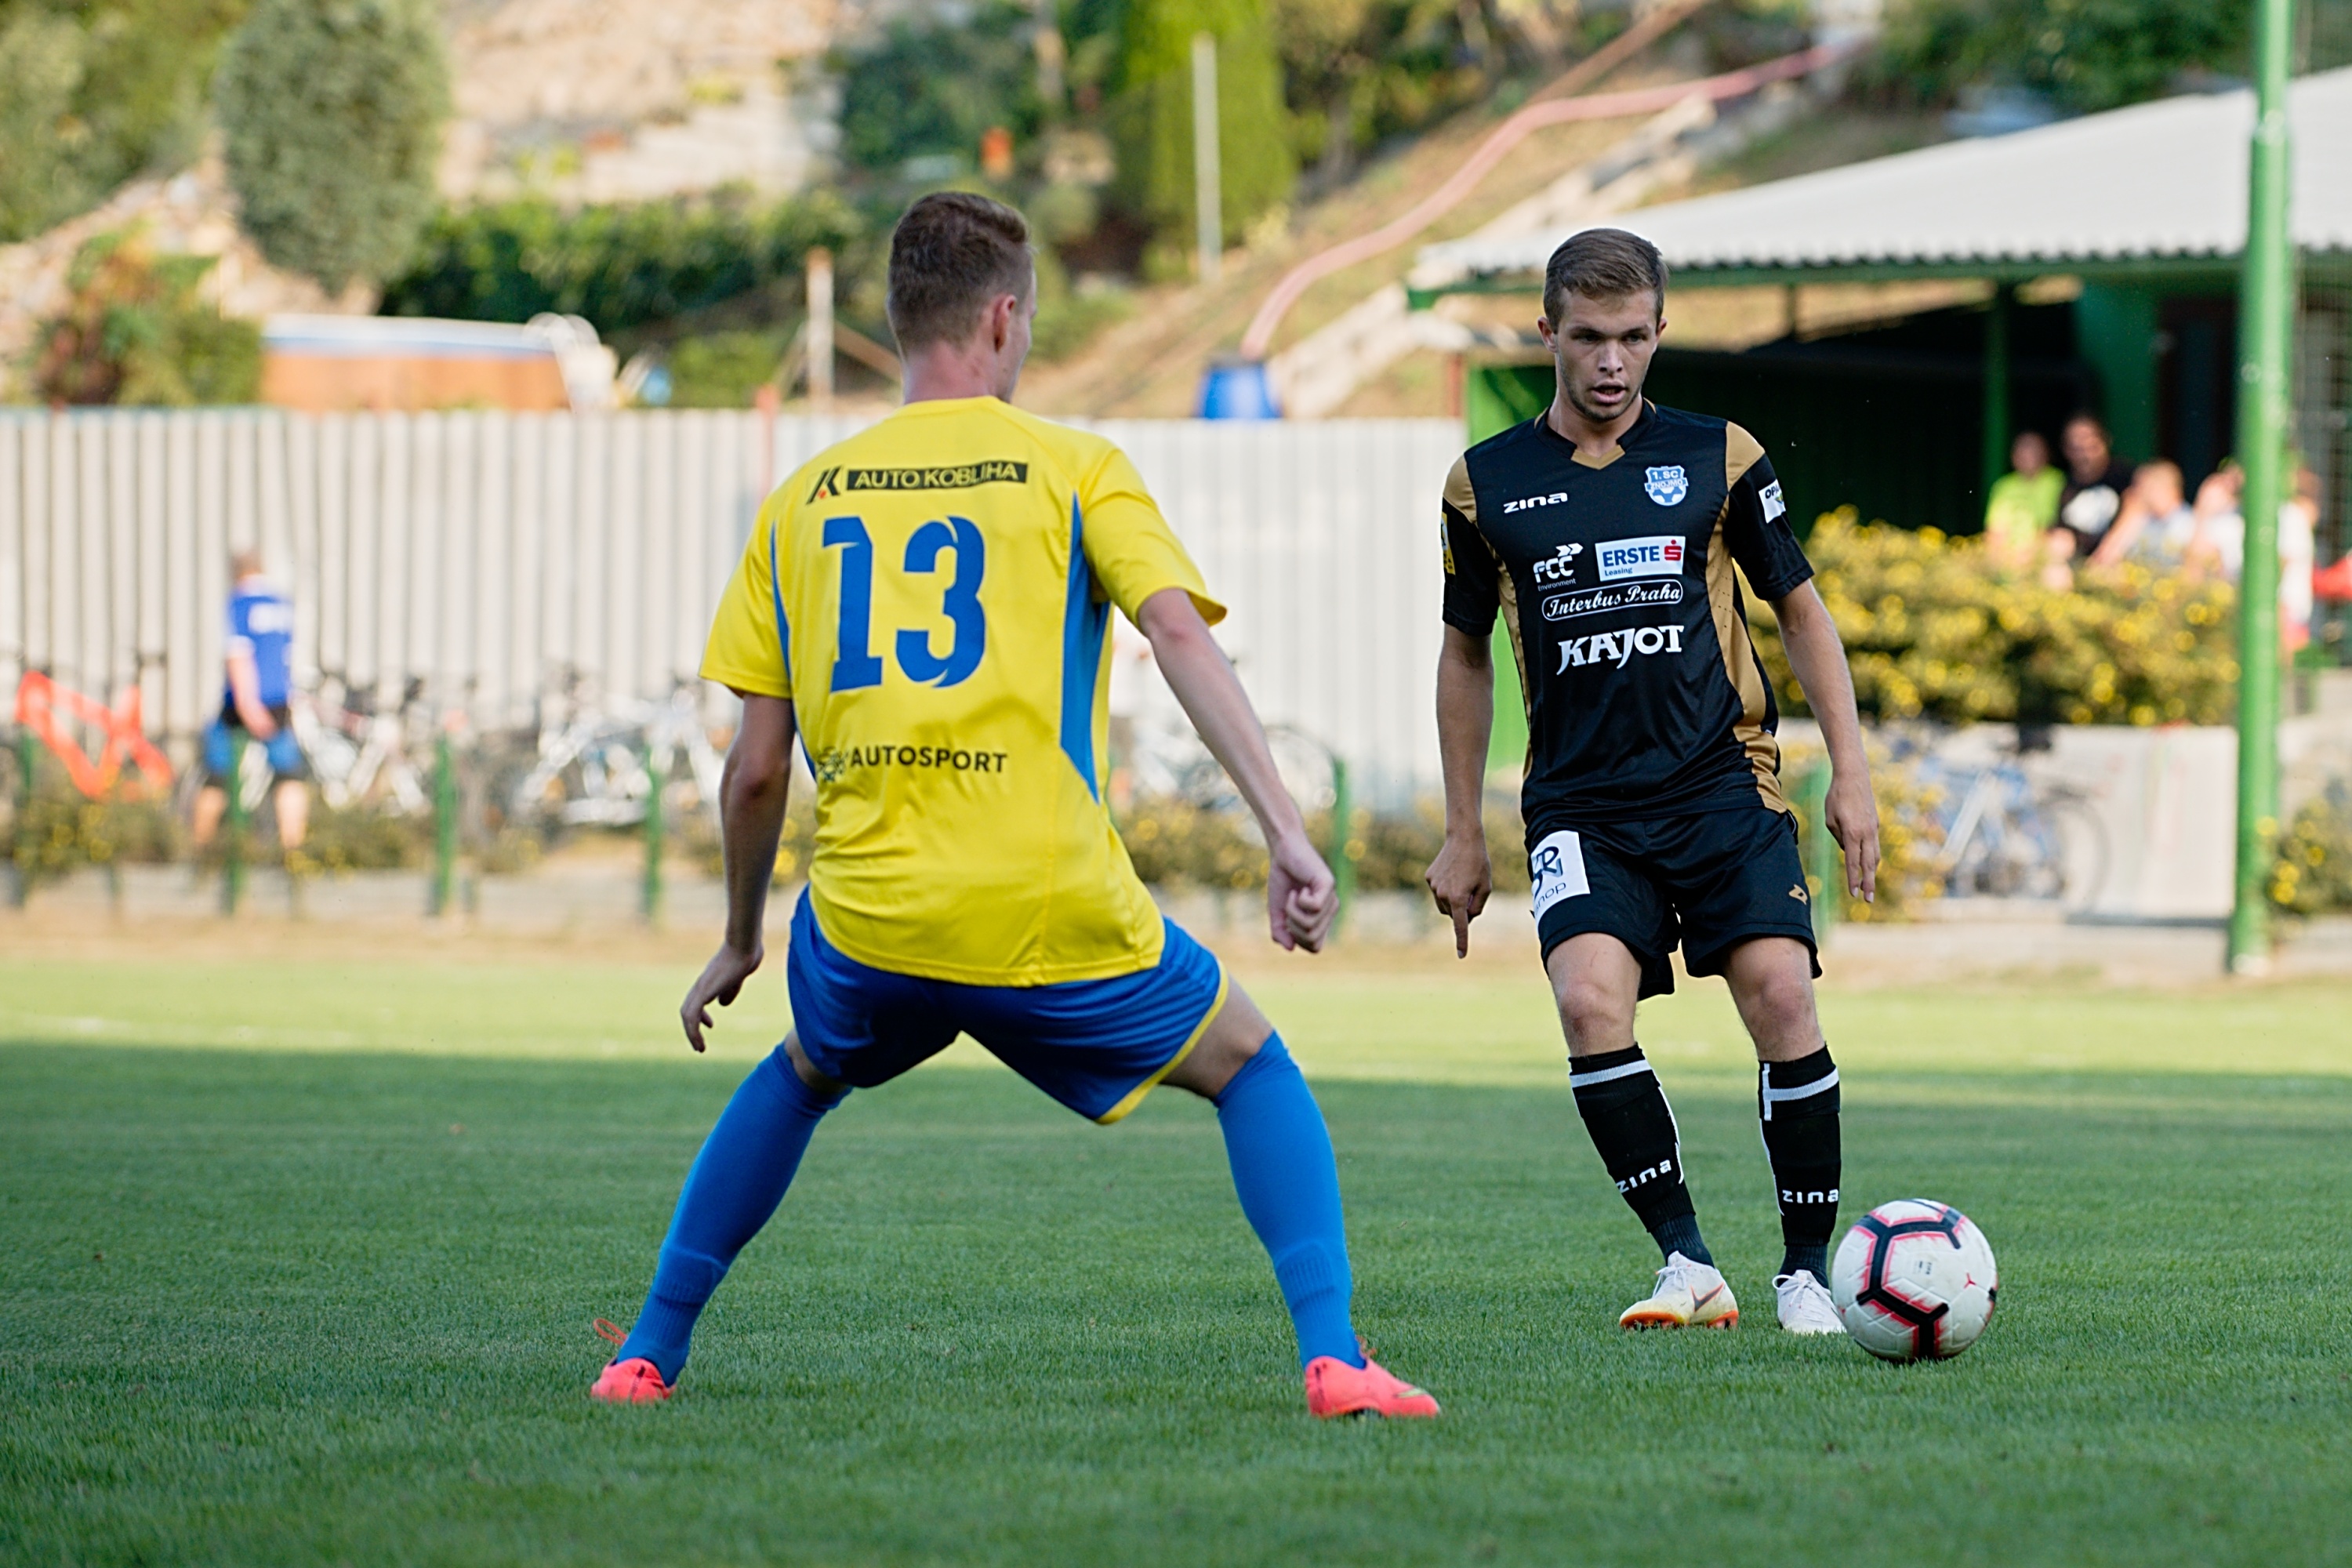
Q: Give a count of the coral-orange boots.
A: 2